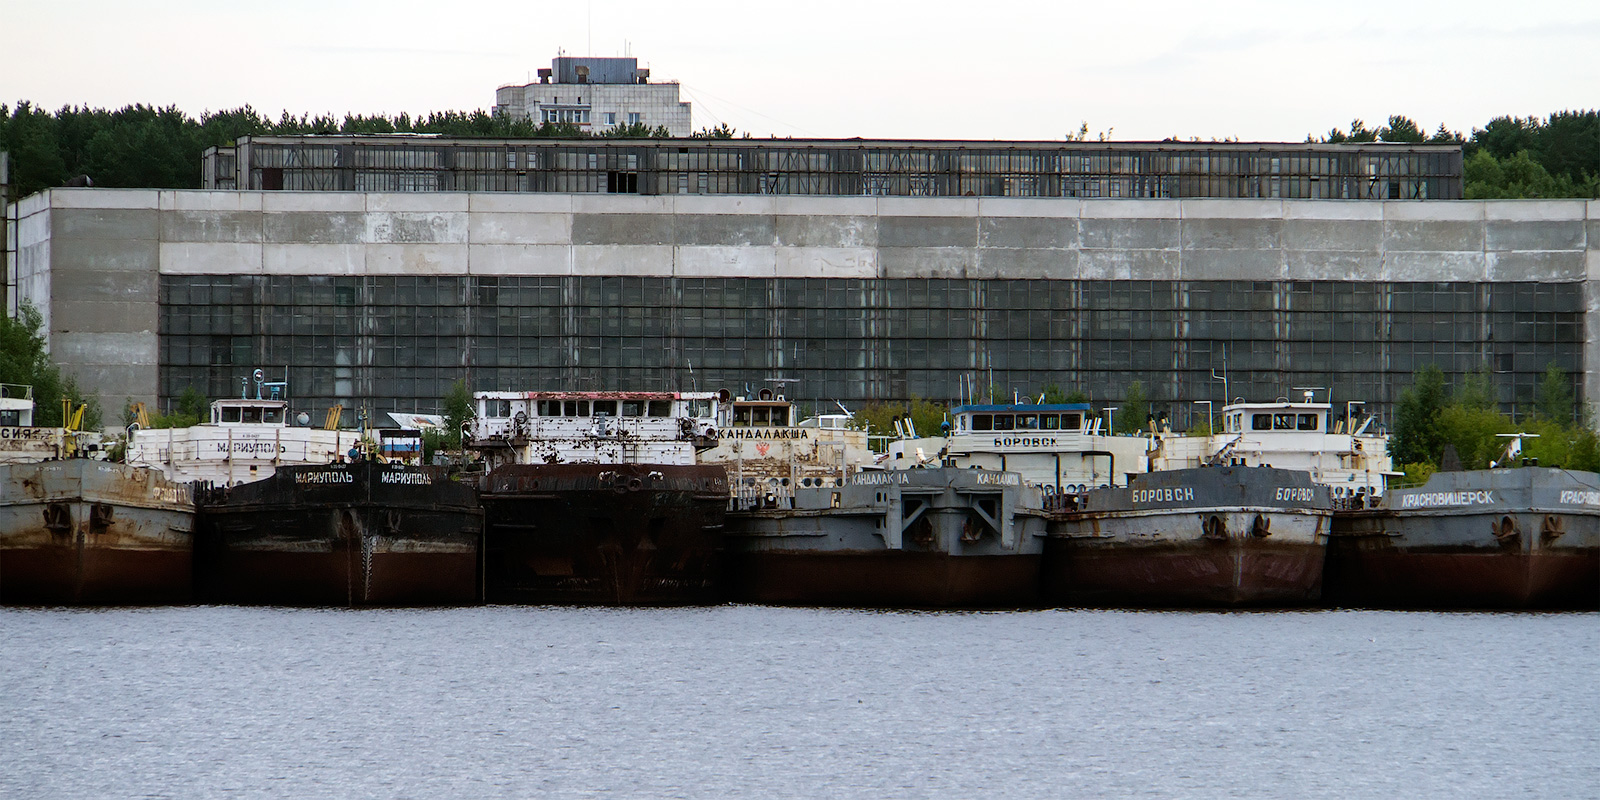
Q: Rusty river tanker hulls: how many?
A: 6